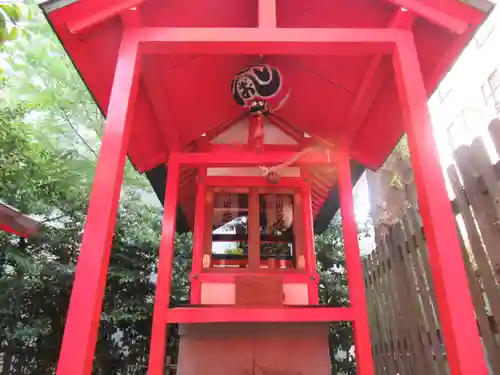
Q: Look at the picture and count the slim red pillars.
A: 4